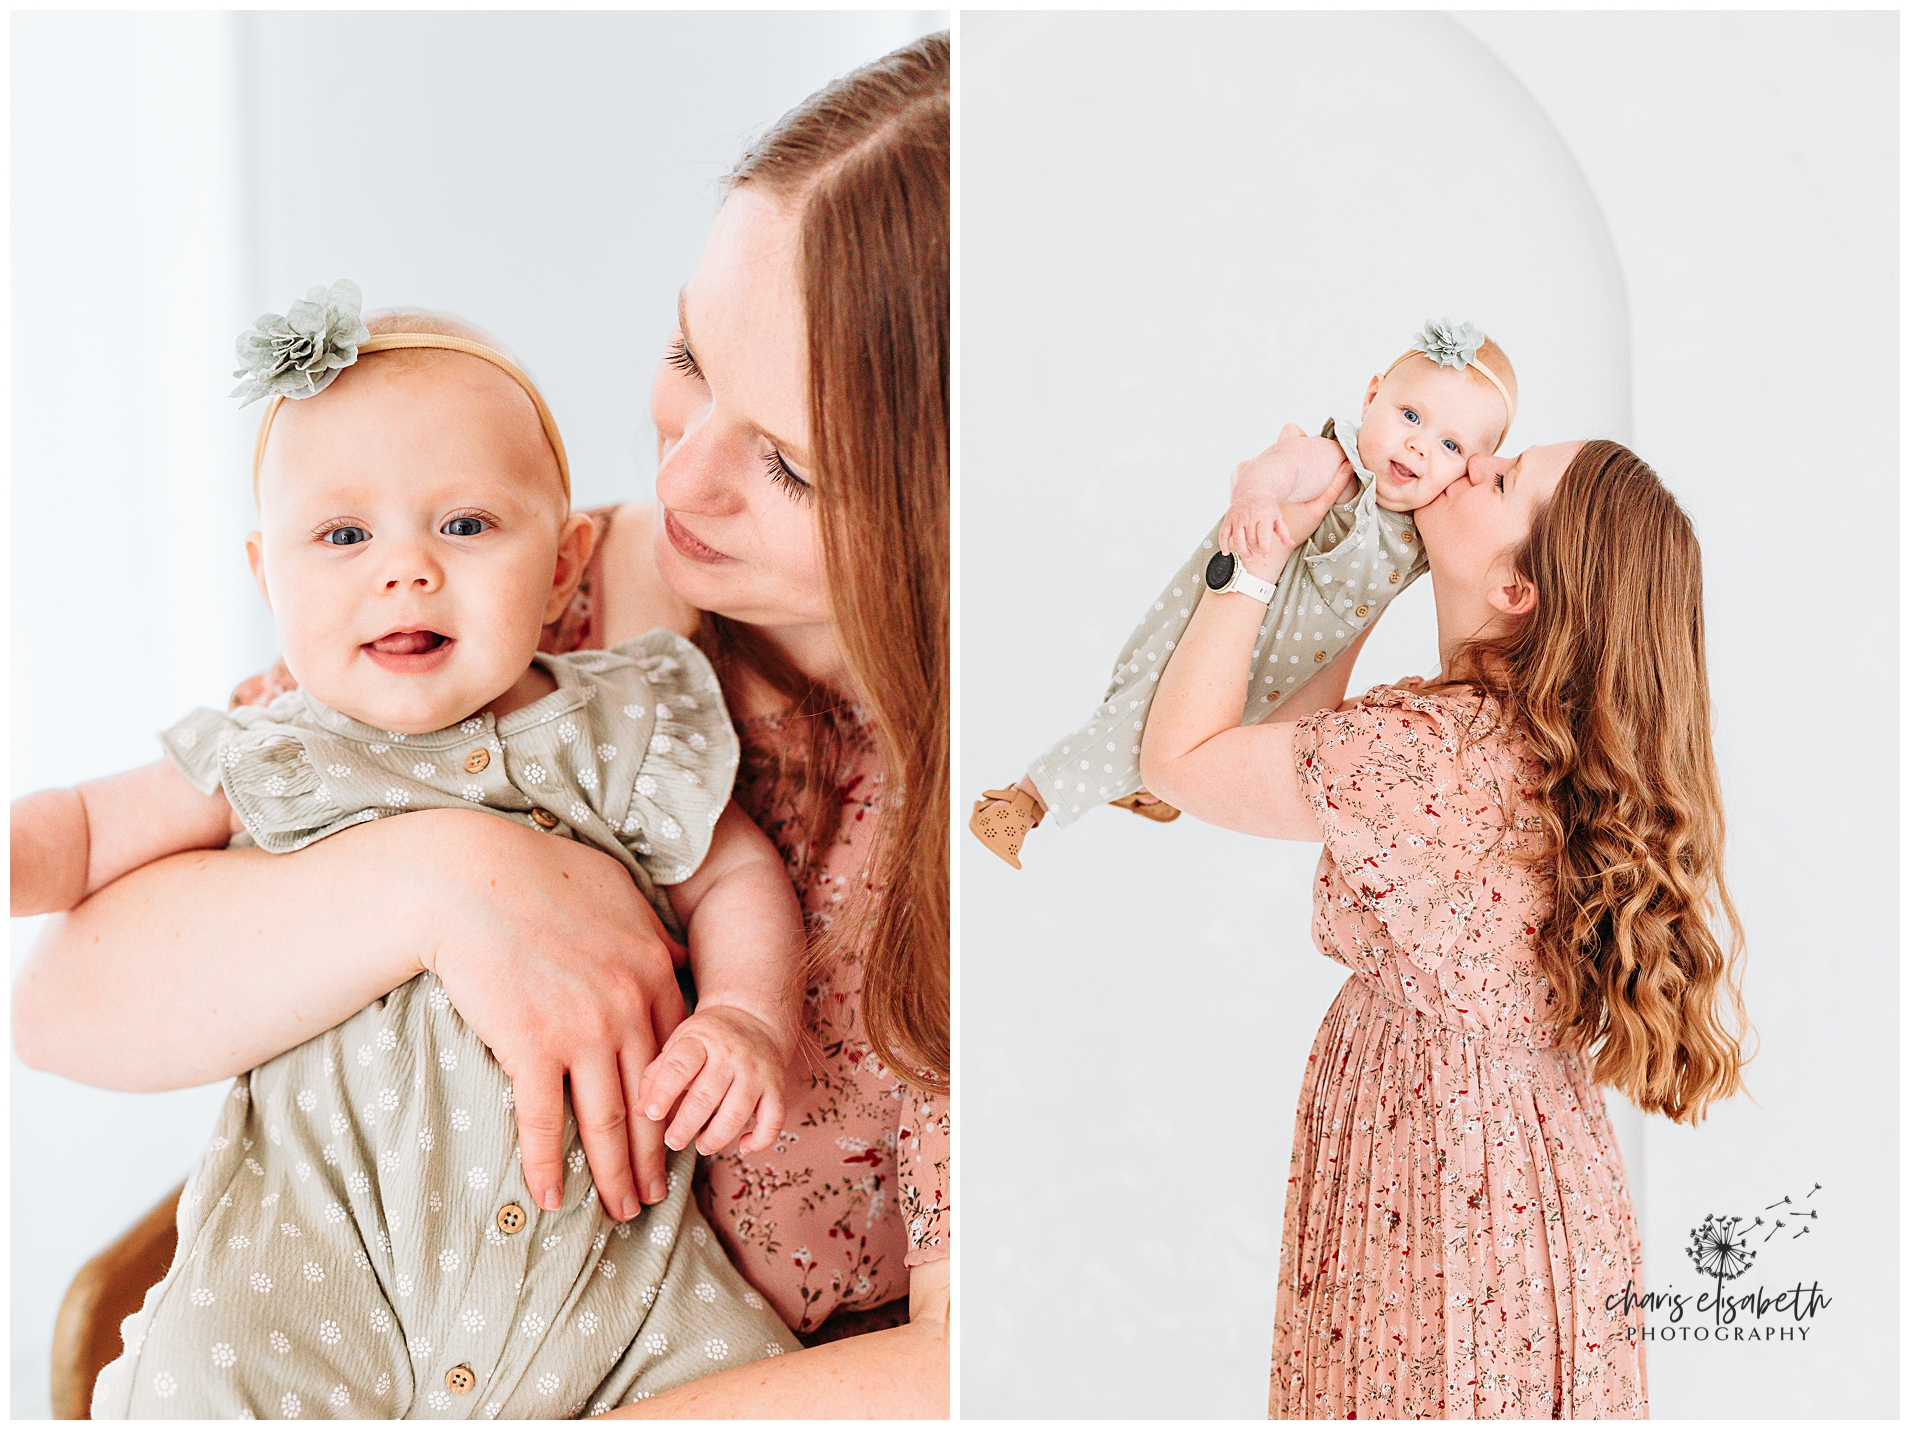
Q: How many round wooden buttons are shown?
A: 9